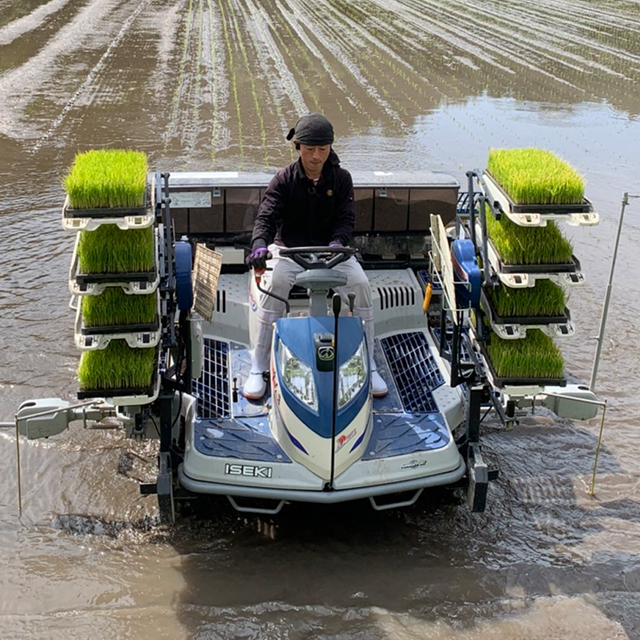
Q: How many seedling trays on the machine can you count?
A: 8